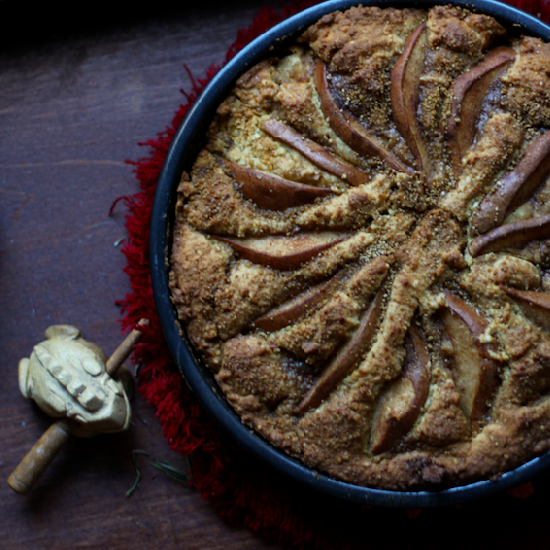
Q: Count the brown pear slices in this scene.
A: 13